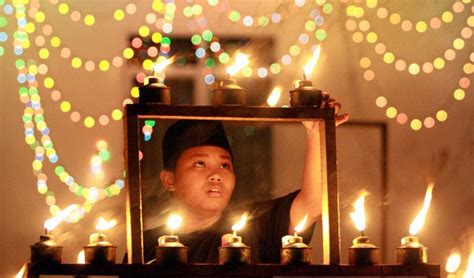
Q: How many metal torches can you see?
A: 10